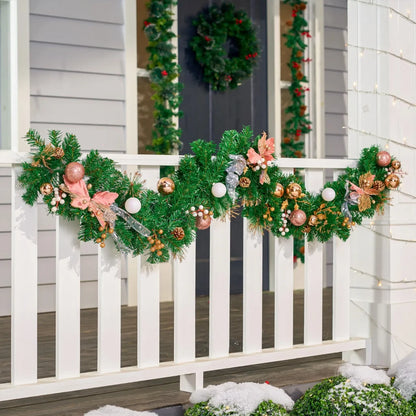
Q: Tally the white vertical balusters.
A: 10